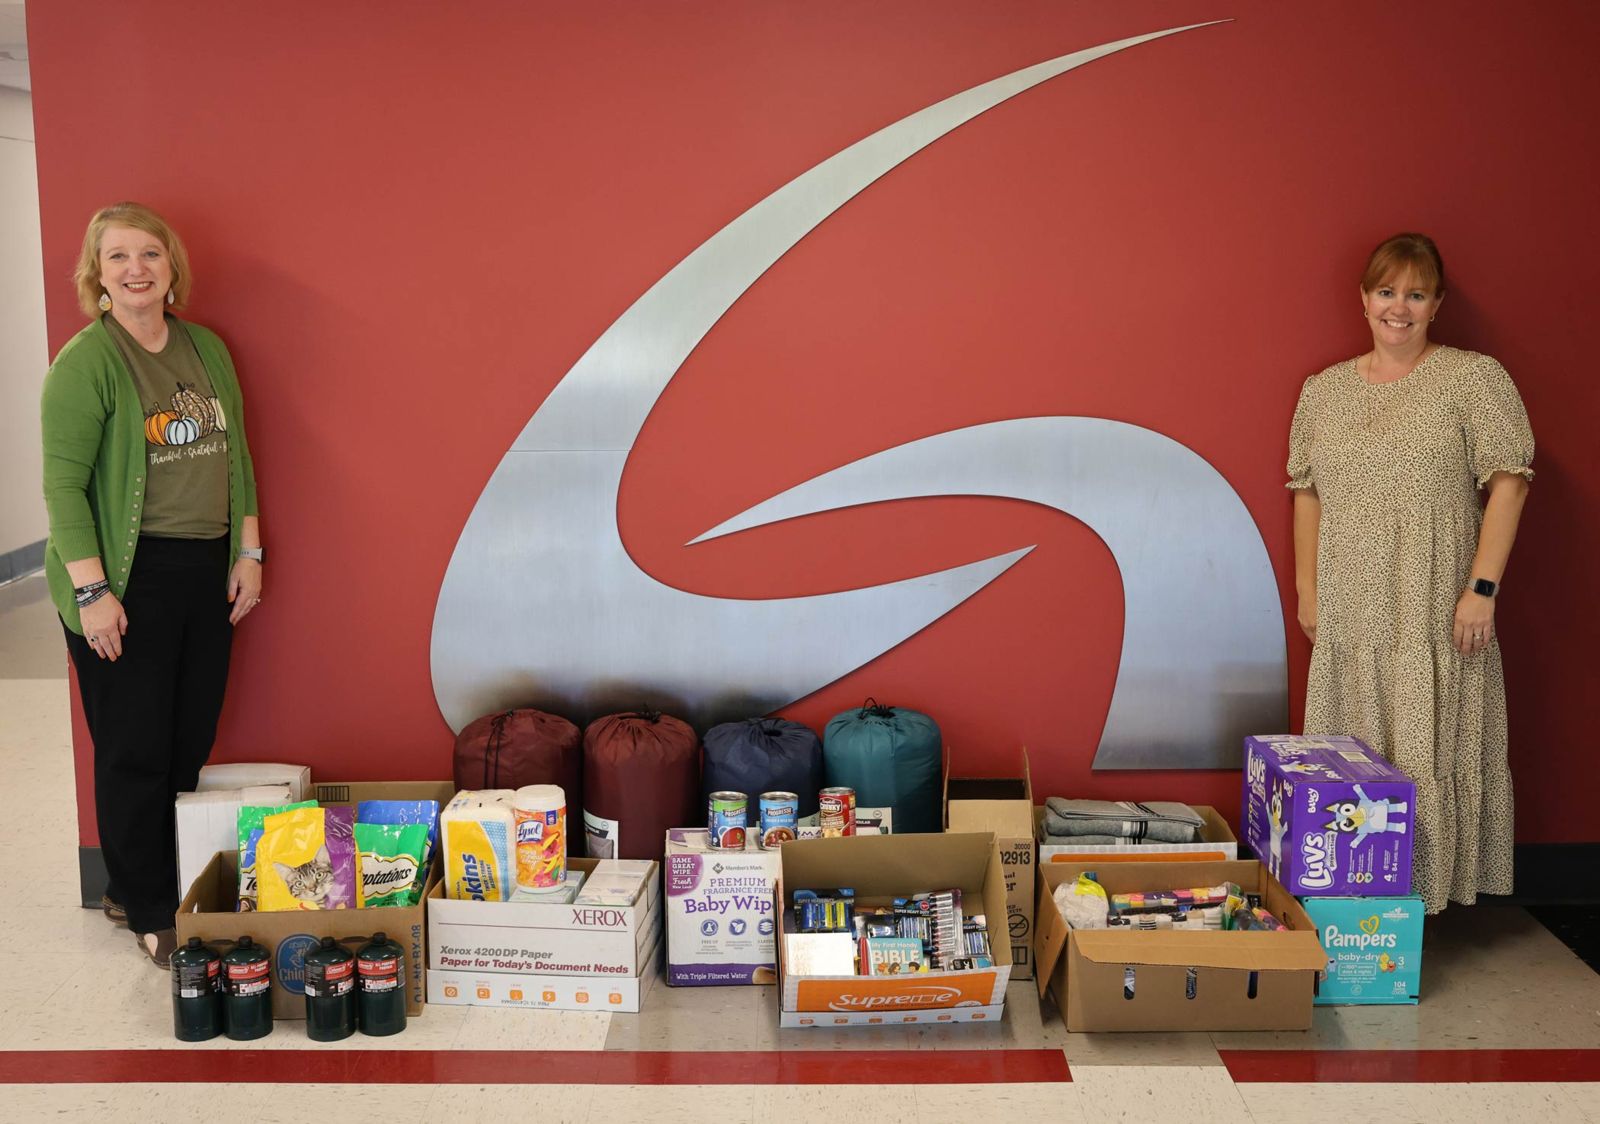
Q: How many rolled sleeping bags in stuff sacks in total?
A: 4